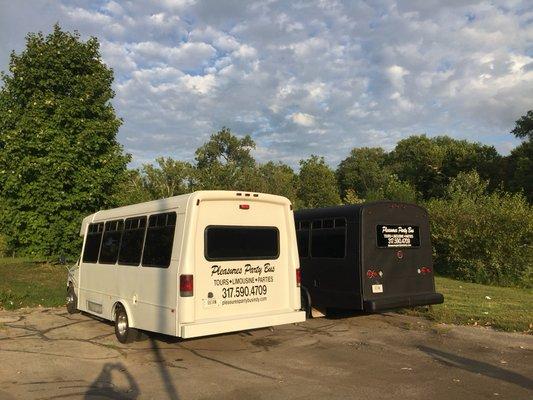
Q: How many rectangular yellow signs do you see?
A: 0